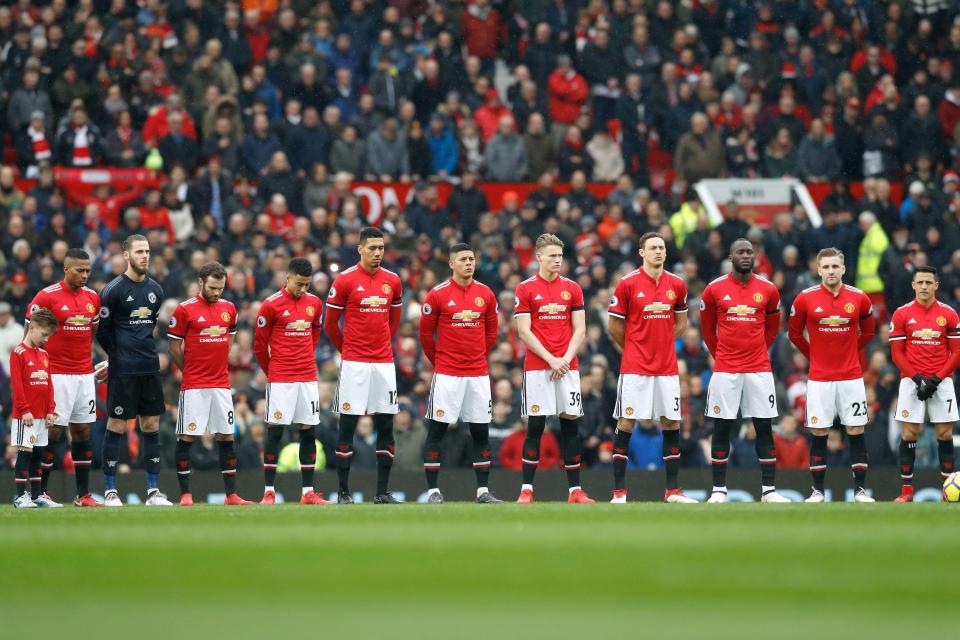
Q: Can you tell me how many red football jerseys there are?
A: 11